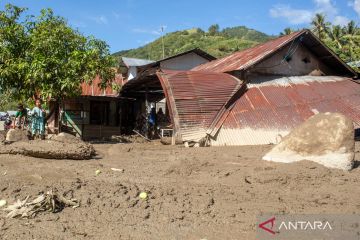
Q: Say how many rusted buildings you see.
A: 2